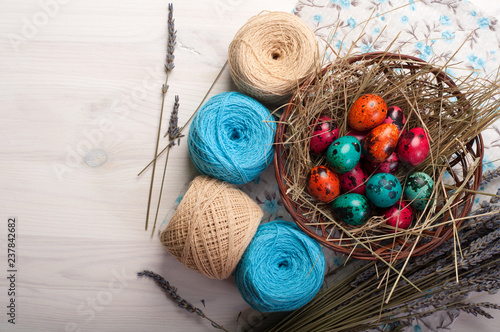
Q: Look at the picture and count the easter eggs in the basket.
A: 14